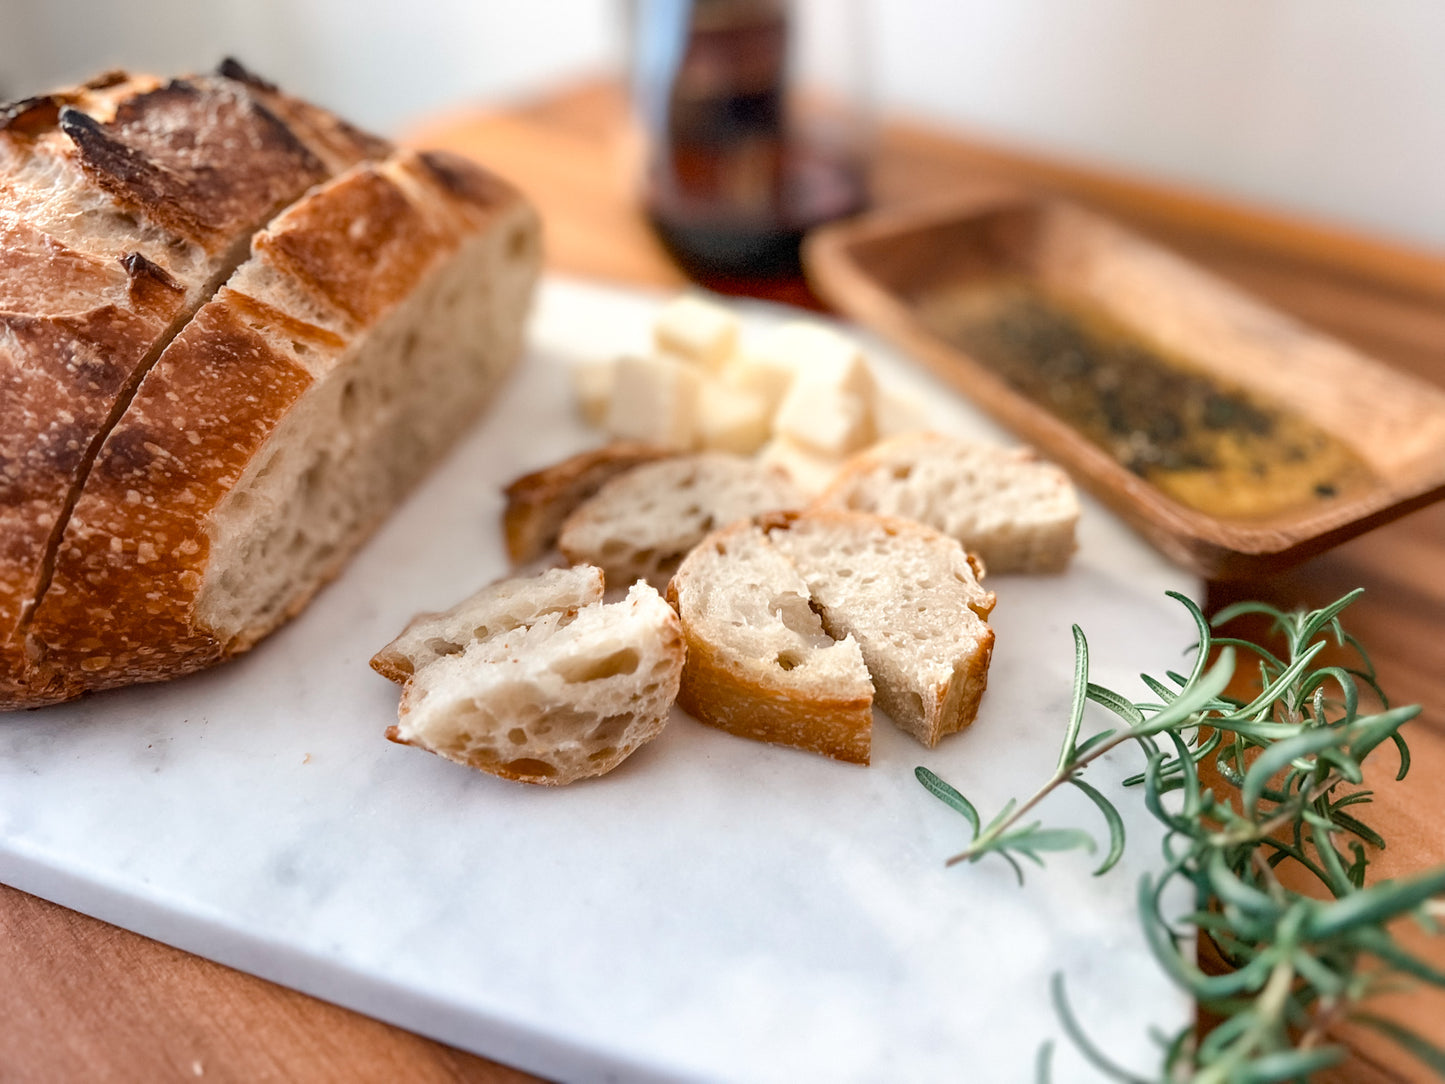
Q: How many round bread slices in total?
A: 1